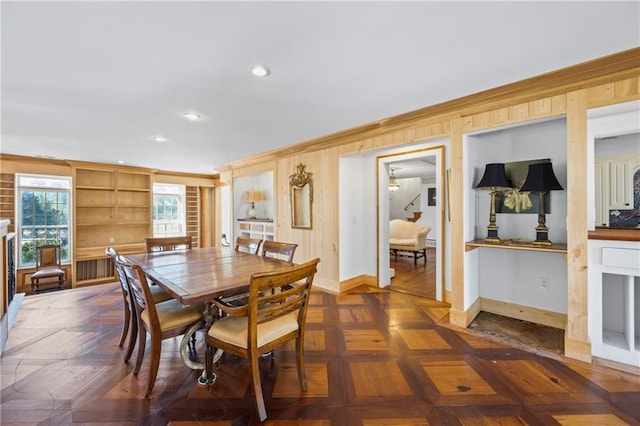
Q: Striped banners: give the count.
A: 0